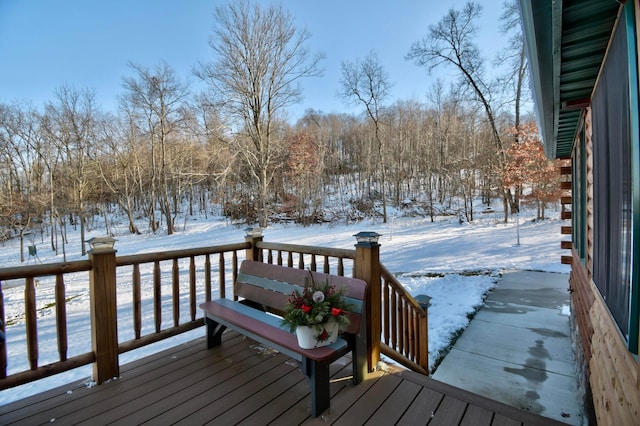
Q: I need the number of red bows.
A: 2